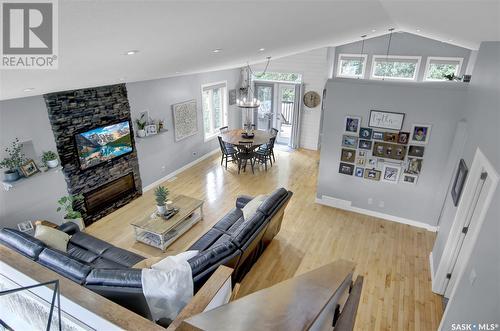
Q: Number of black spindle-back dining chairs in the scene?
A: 6